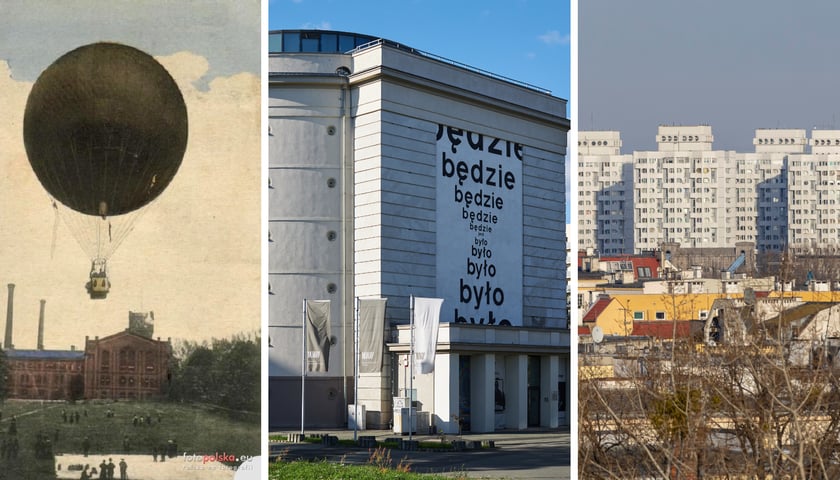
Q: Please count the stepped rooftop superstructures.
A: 4